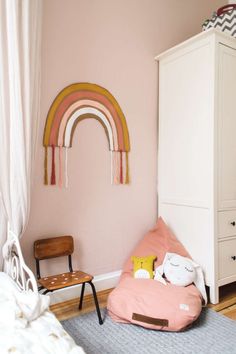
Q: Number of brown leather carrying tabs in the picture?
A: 1